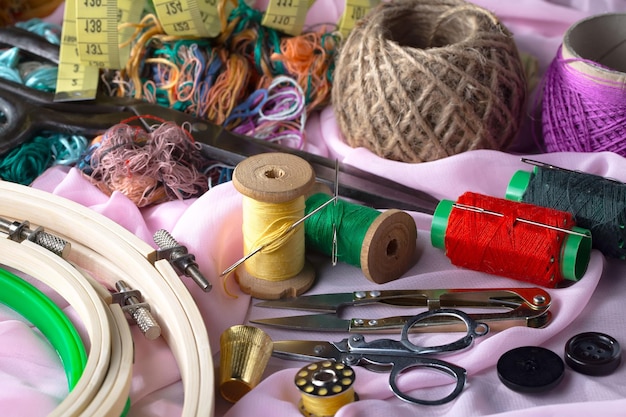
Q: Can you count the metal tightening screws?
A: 3